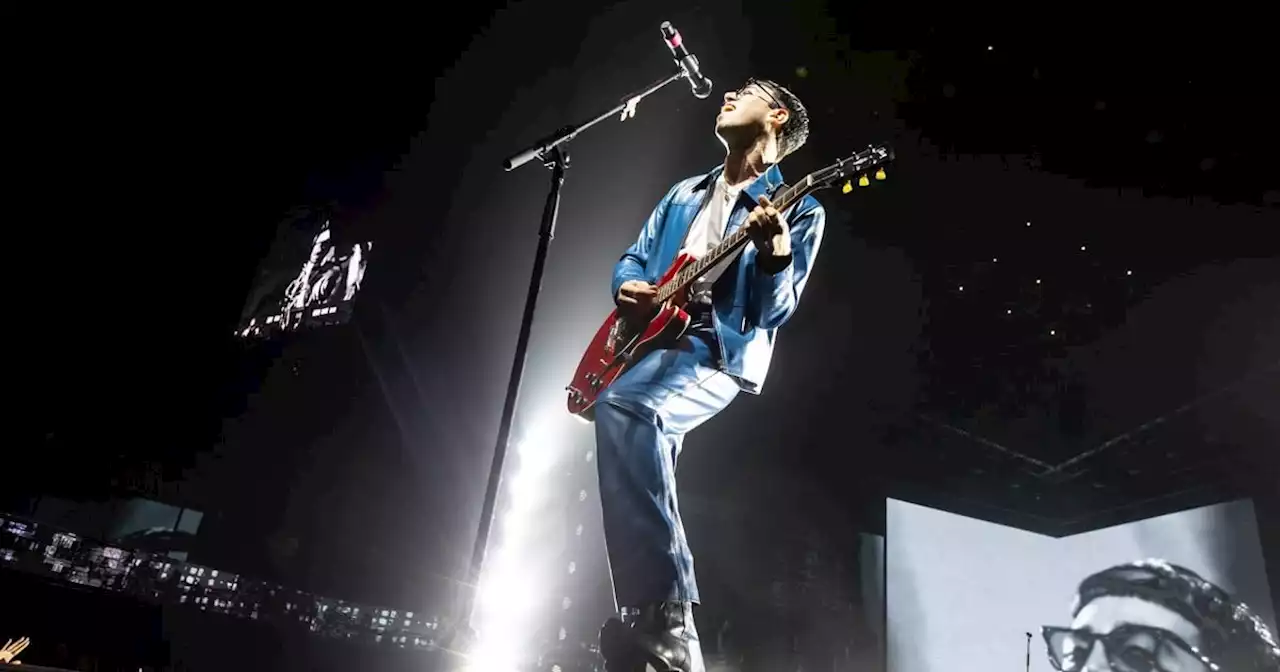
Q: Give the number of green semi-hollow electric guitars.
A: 0